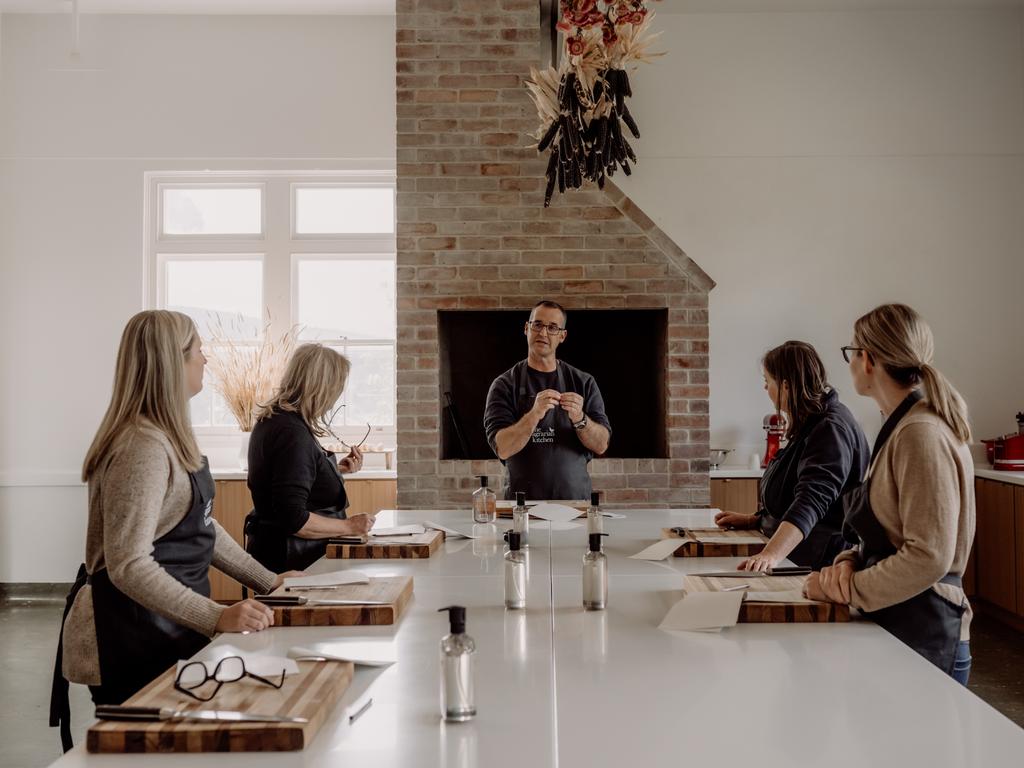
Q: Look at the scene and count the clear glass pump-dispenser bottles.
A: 6